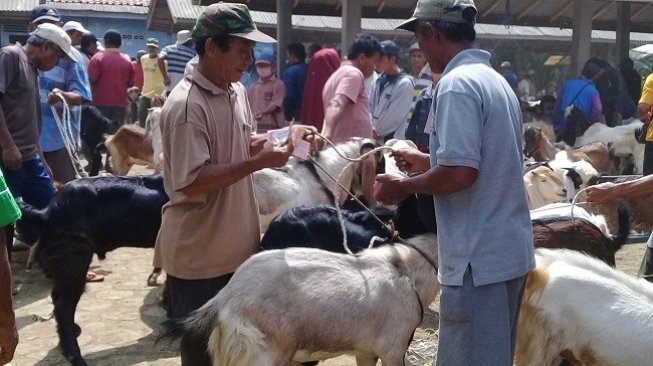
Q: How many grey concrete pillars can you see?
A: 4